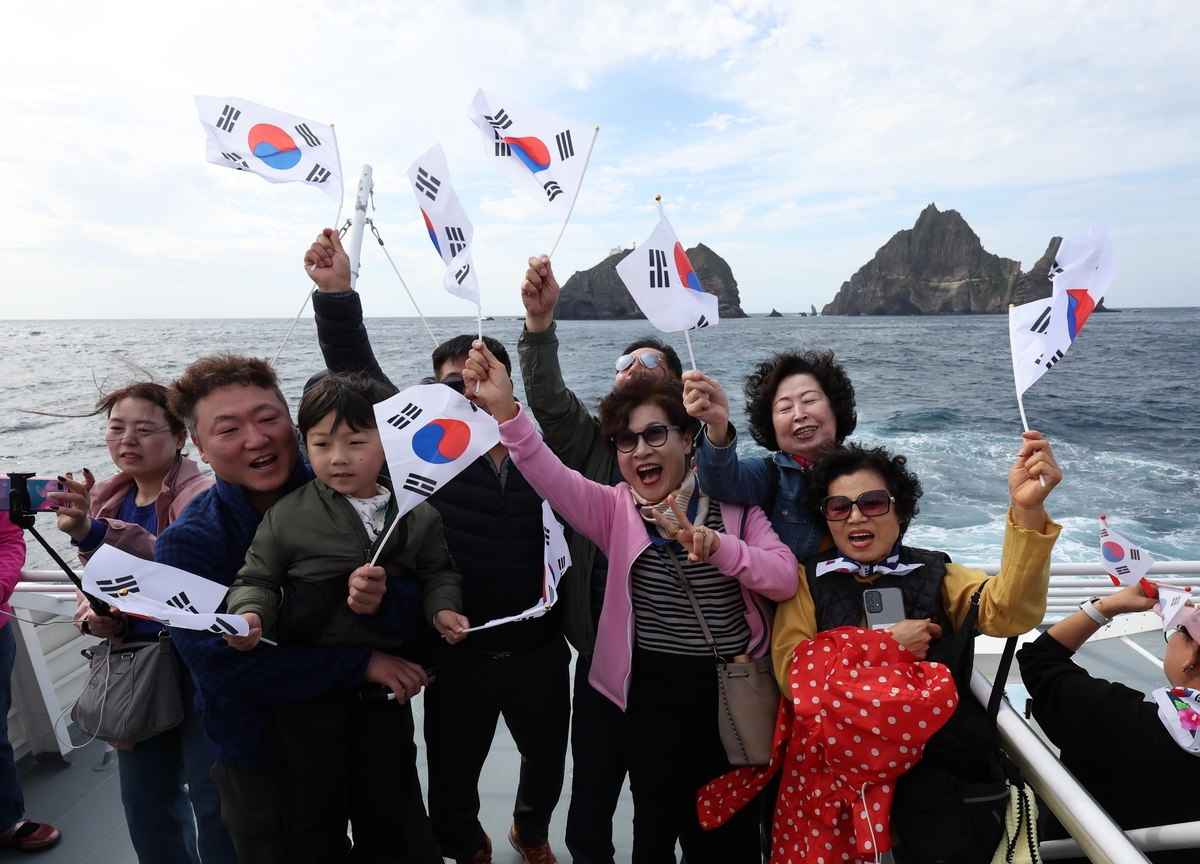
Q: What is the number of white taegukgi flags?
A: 10